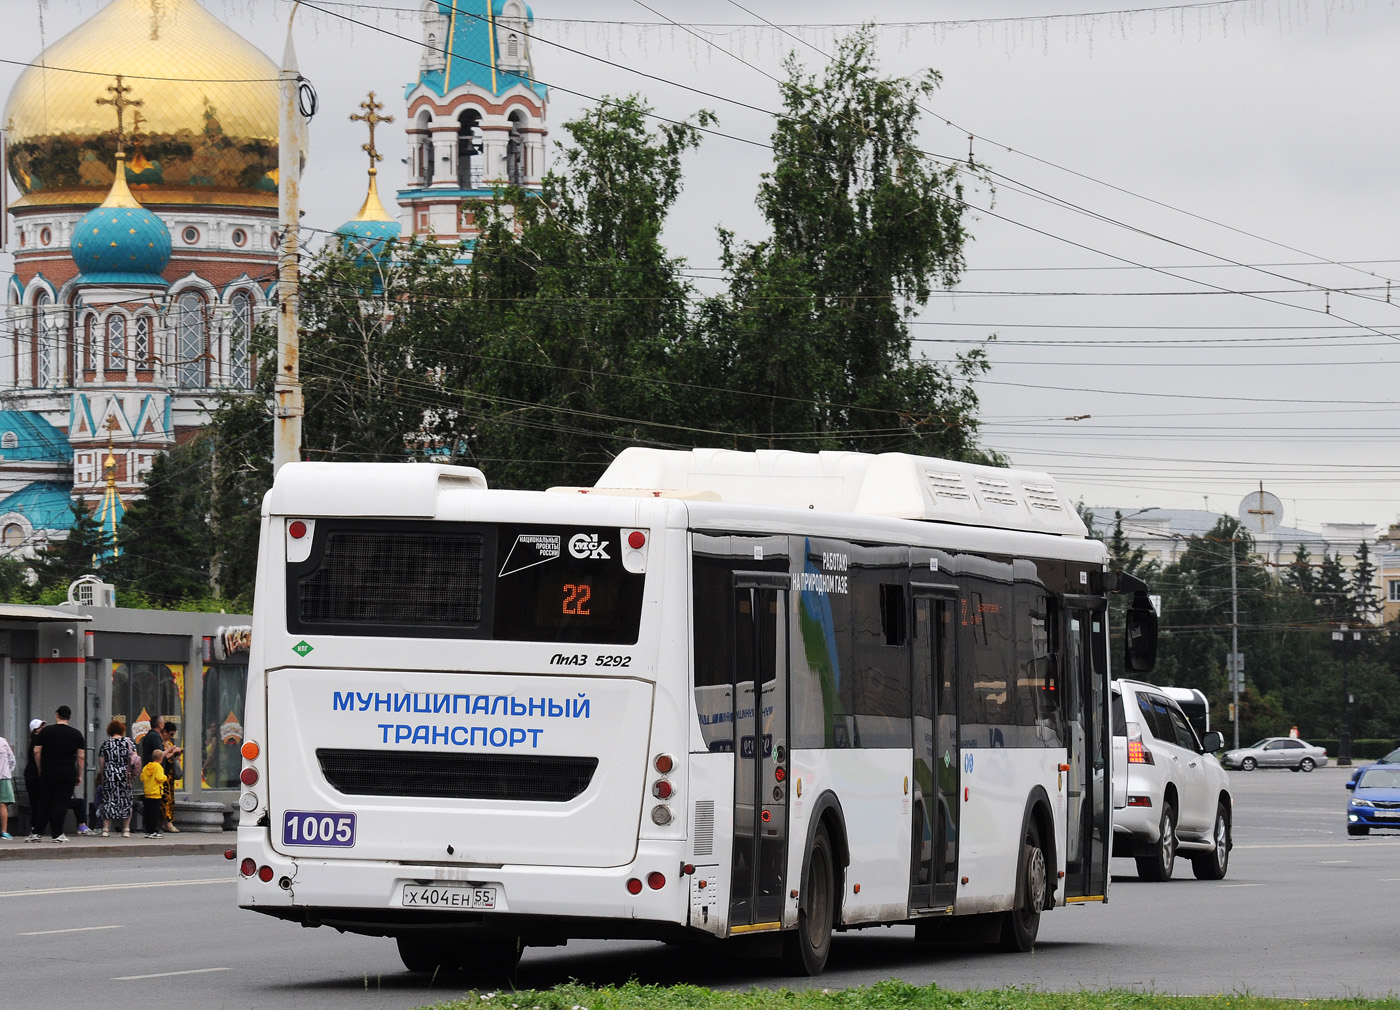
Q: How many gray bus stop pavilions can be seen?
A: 1